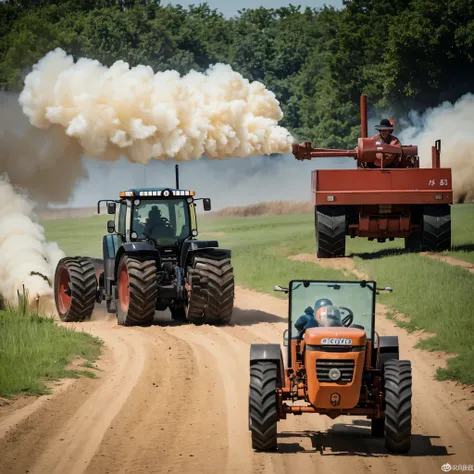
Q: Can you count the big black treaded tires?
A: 7